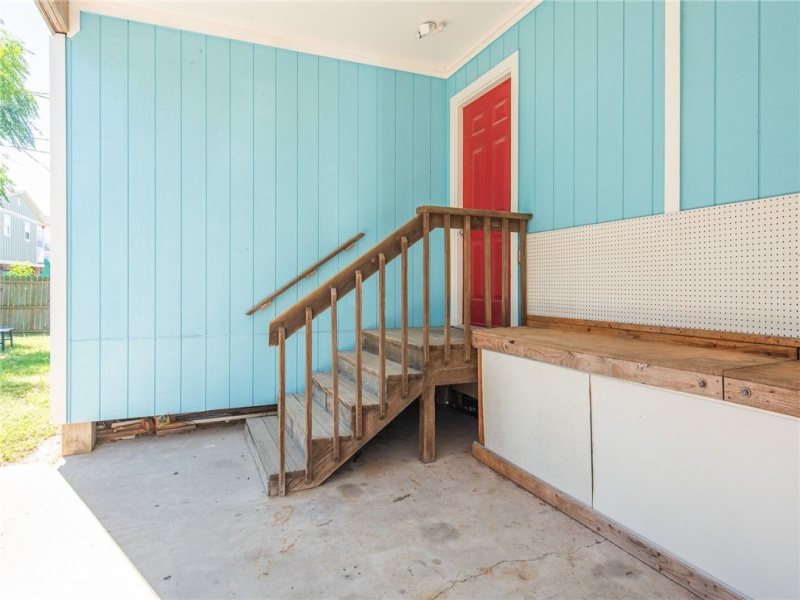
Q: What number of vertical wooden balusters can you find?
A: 12